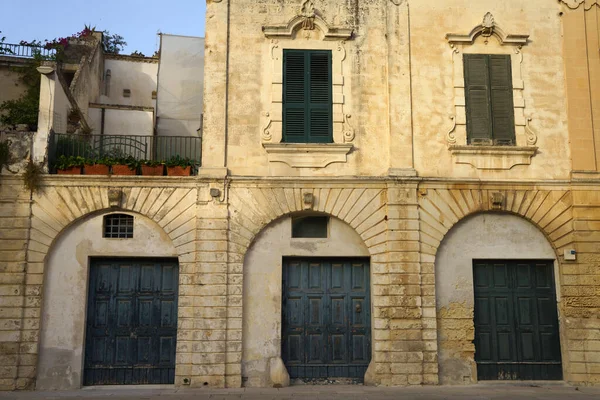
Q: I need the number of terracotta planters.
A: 5